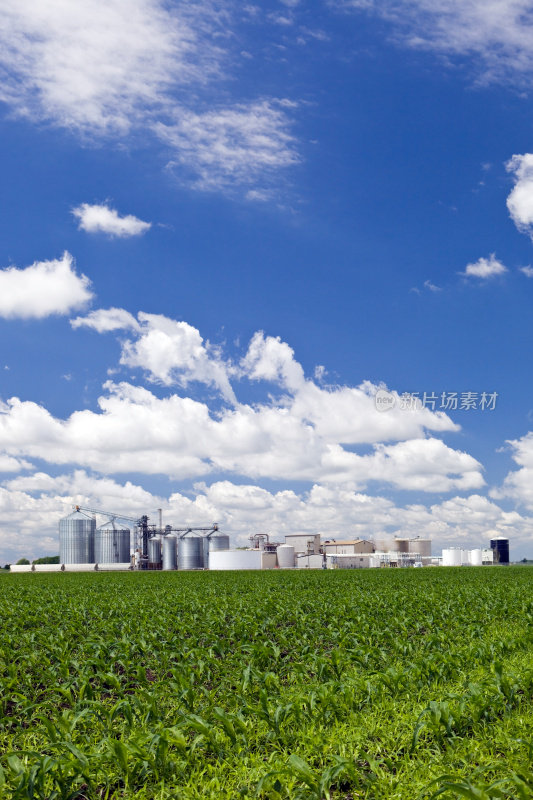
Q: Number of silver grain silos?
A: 6